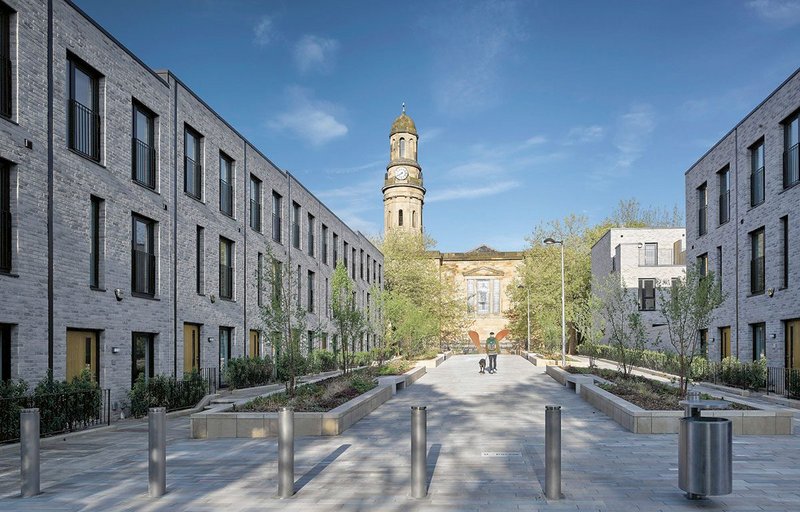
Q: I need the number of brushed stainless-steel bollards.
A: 5